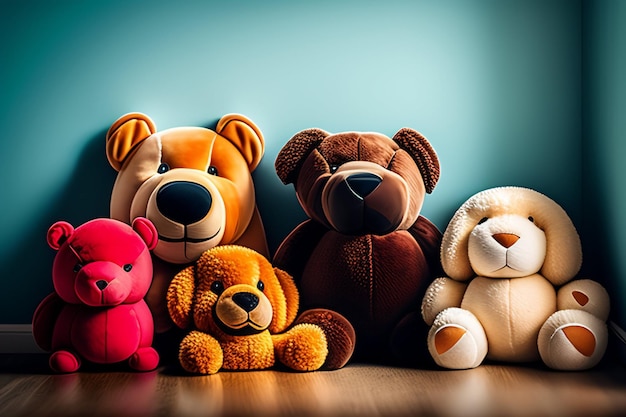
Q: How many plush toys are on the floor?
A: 5